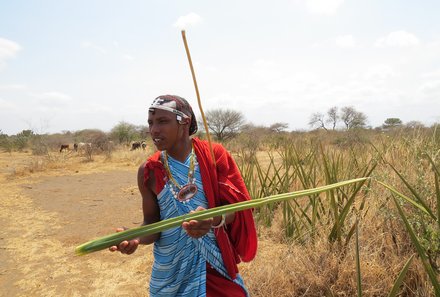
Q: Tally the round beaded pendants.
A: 1